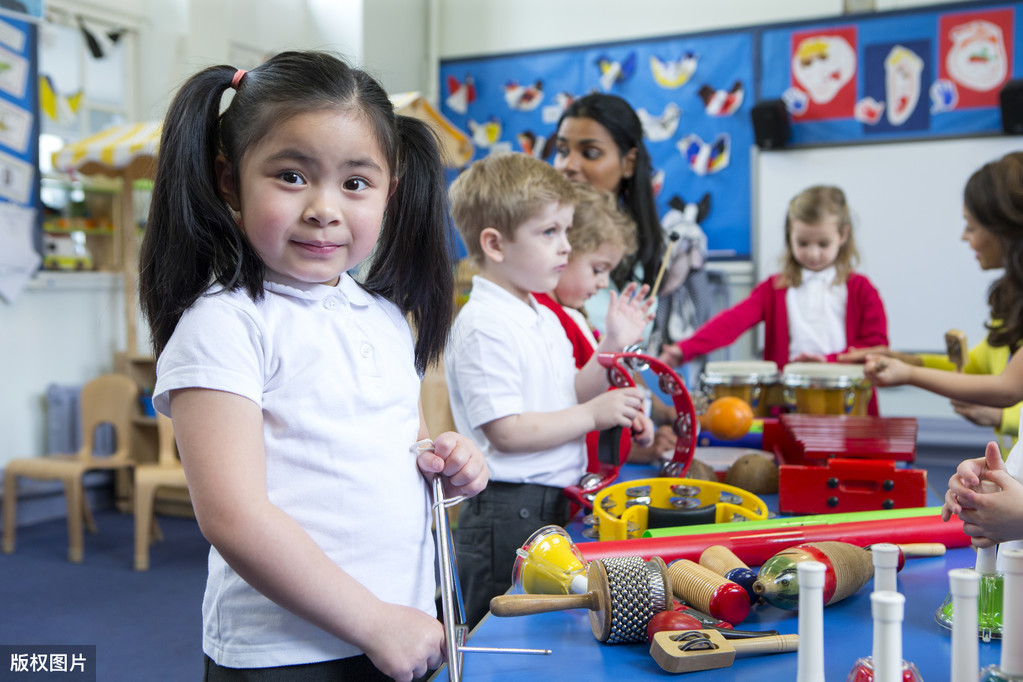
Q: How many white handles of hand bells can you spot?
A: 6